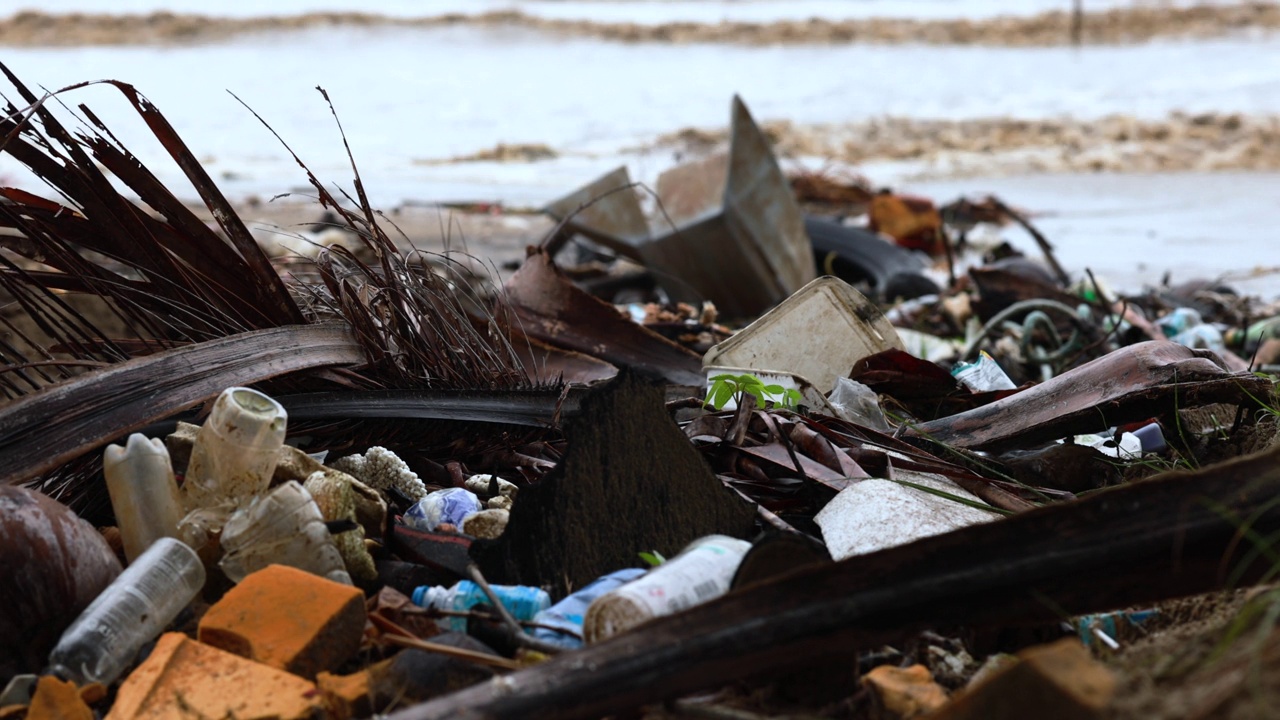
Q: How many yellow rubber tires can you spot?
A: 0